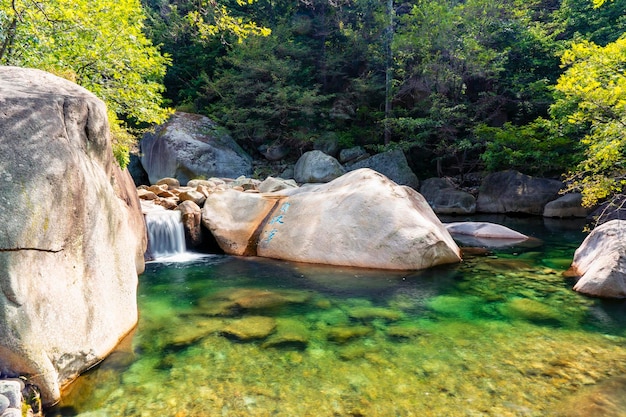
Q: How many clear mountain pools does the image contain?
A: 1